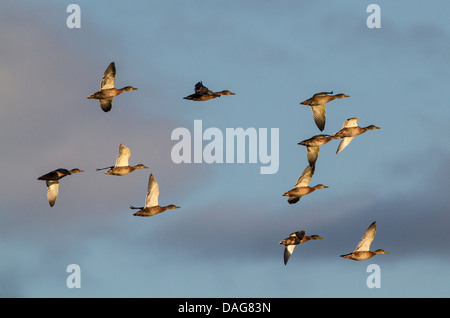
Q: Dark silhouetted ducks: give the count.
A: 11